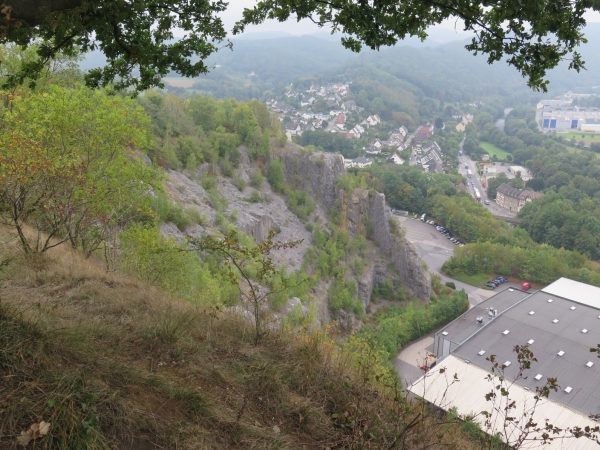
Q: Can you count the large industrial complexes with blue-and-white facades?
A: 1